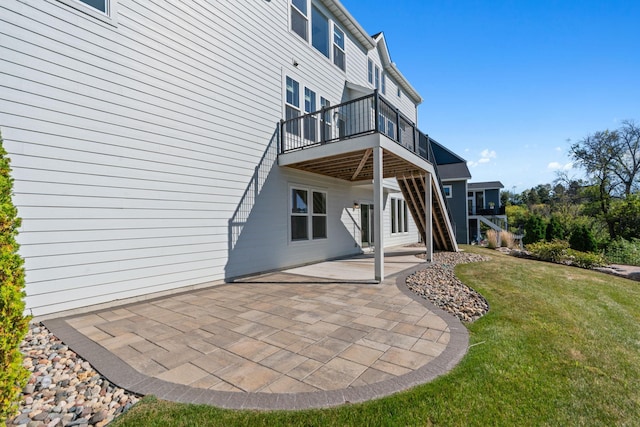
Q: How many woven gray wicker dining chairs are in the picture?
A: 0